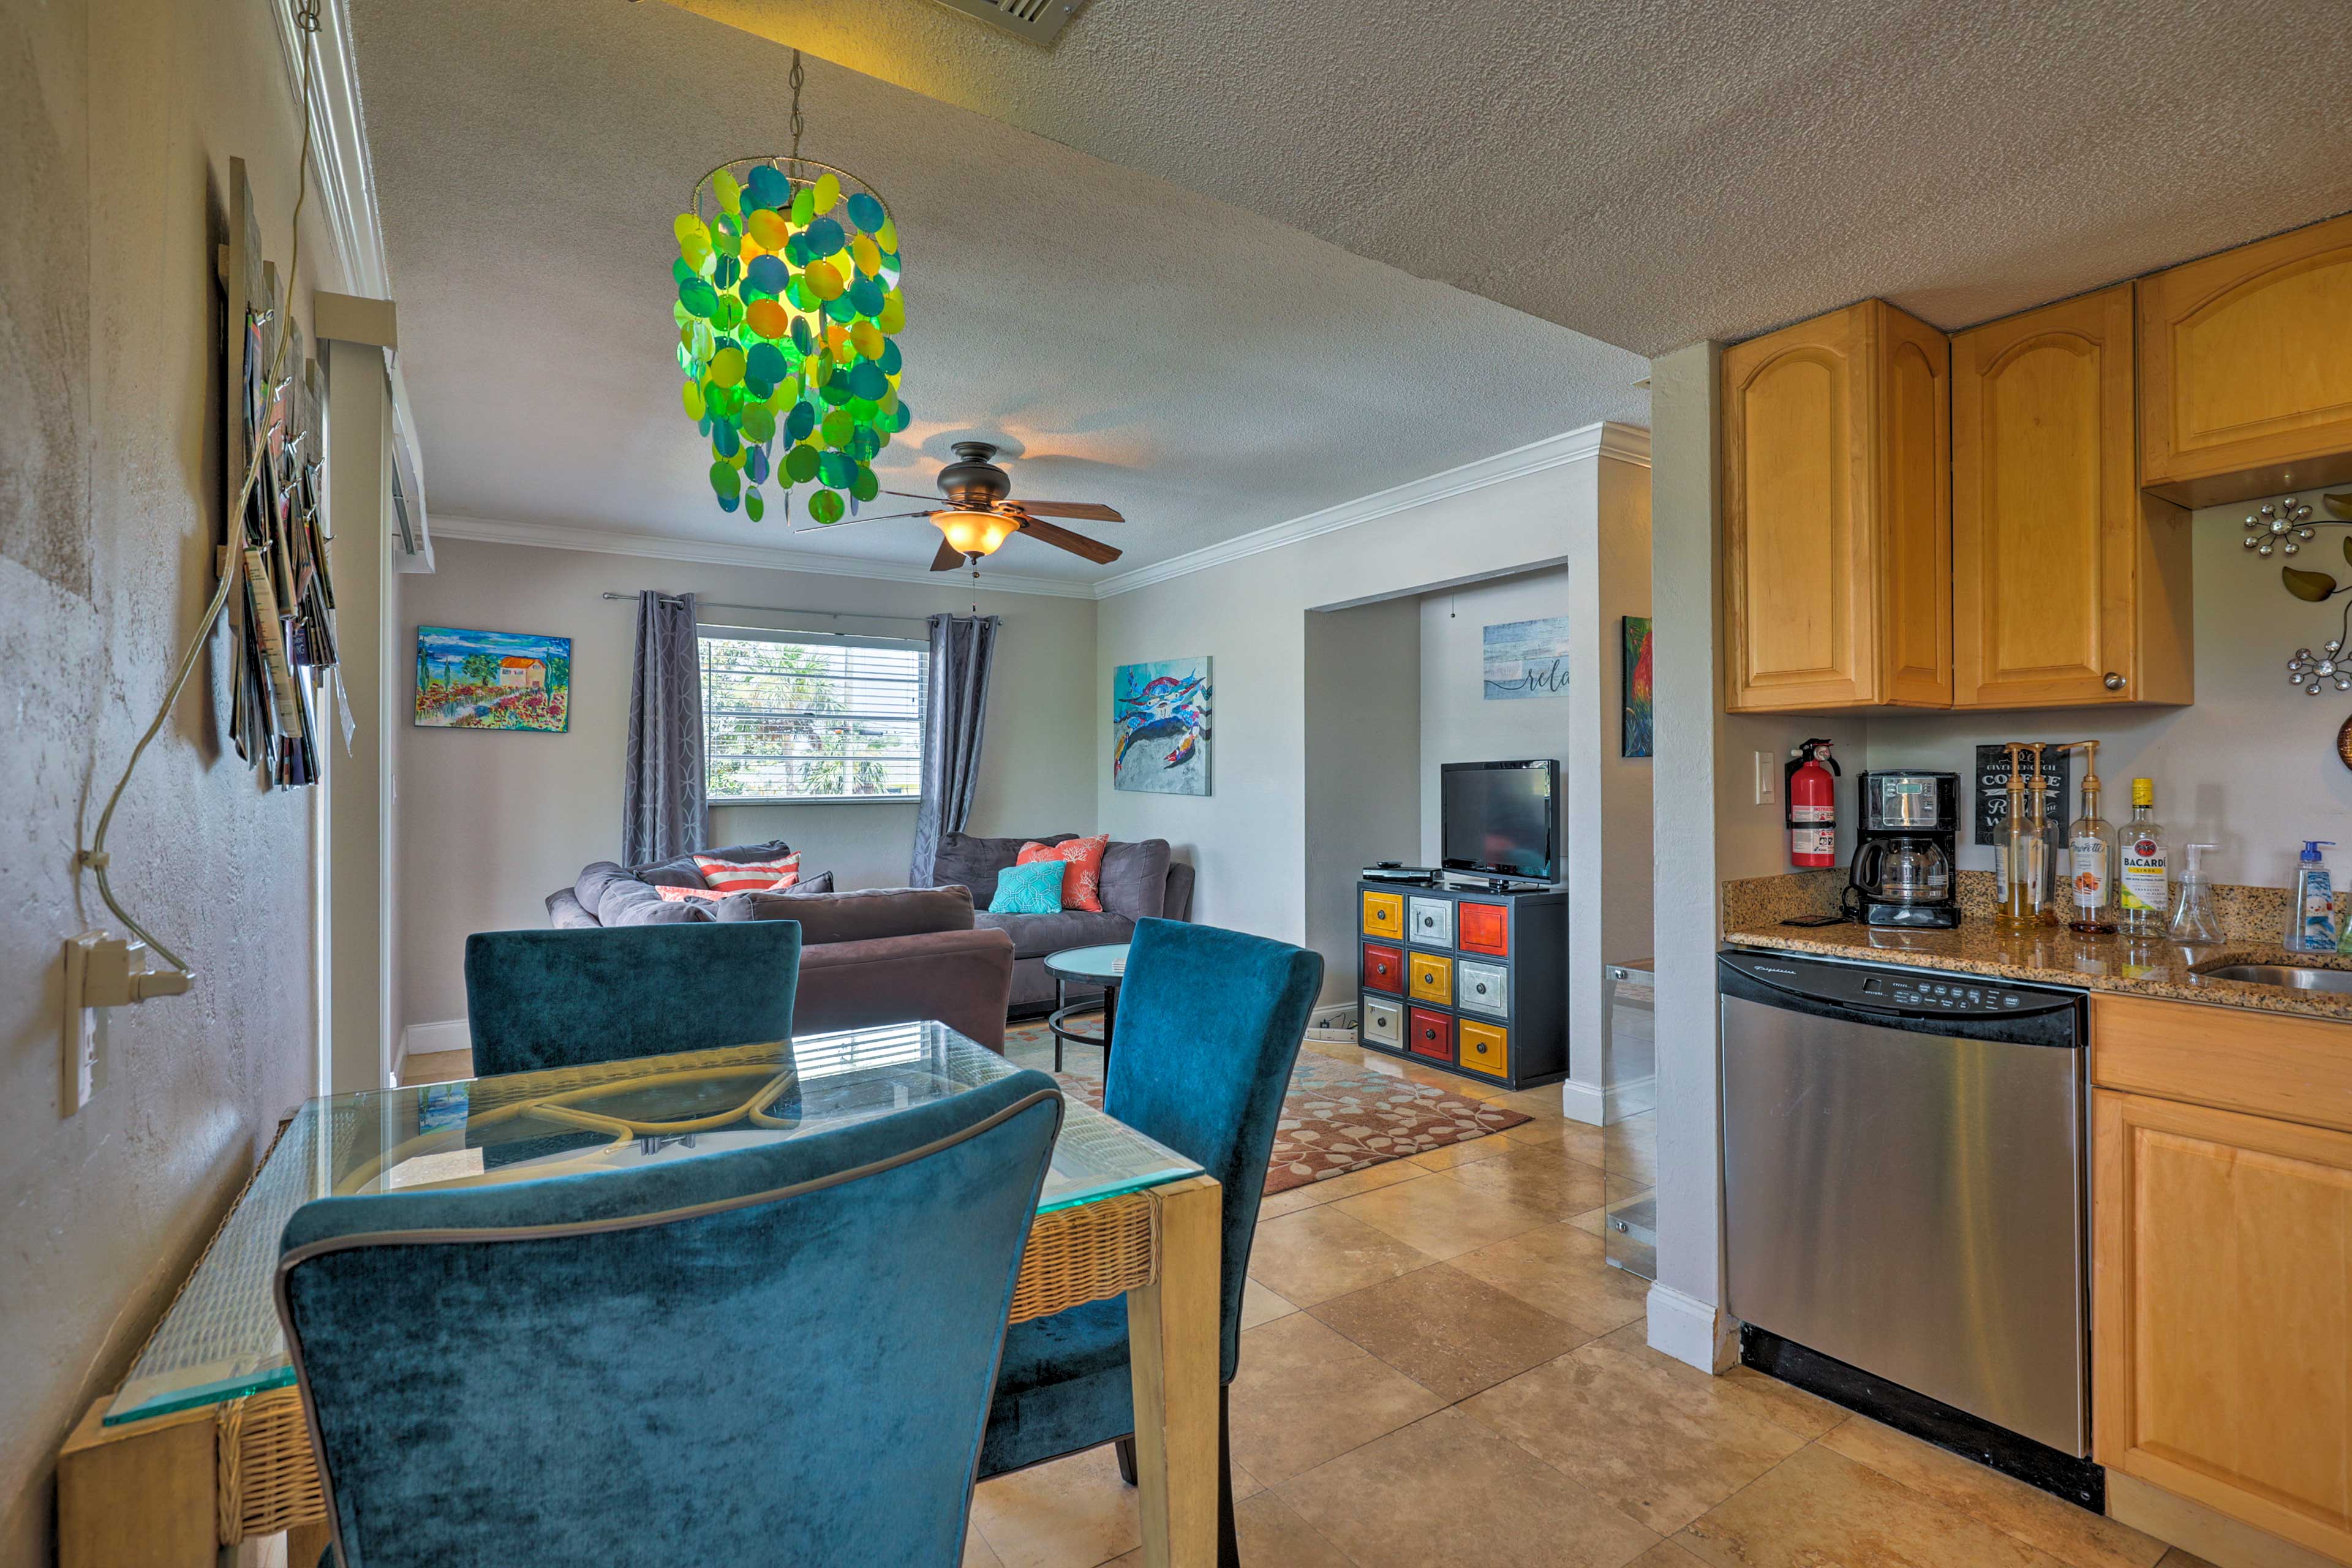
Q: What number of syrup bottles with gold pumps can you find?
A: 3